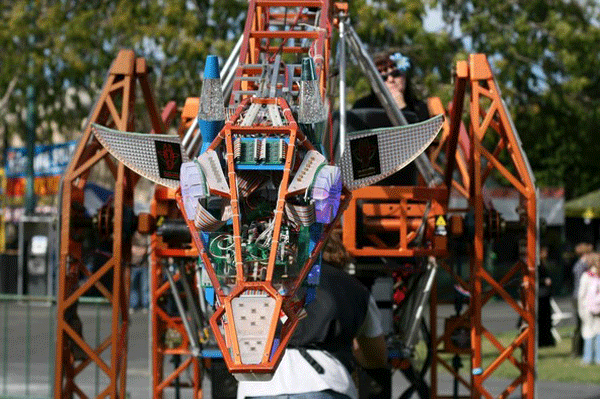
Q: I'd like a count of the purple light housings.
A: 2